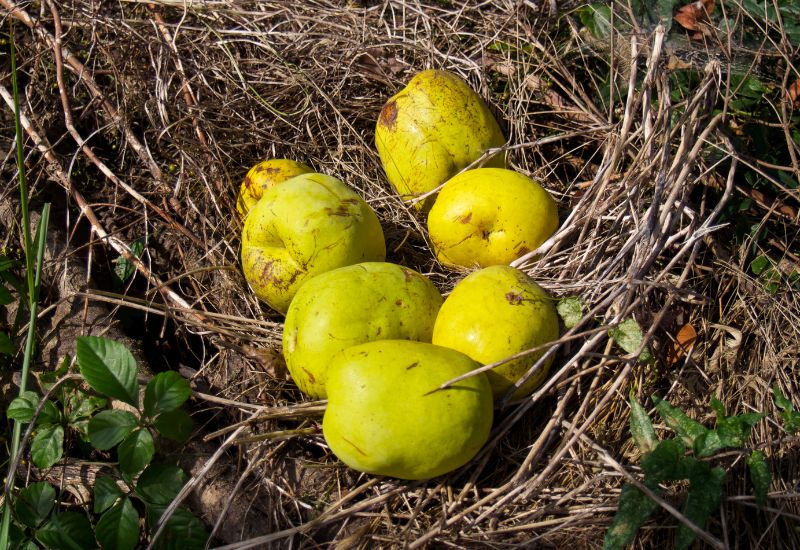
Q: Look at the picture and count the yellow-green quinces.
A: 7